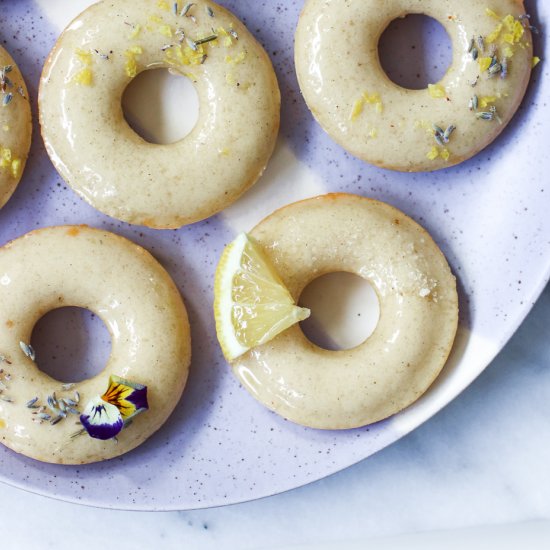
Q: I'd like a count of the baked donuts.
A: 5